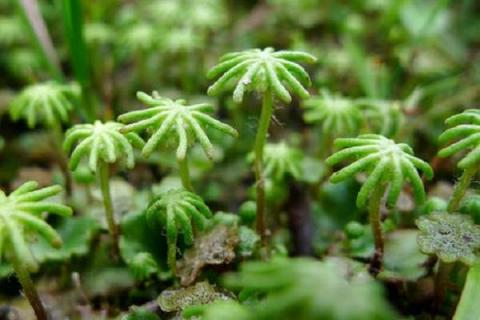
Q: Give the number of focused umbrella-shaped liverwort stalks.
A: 7